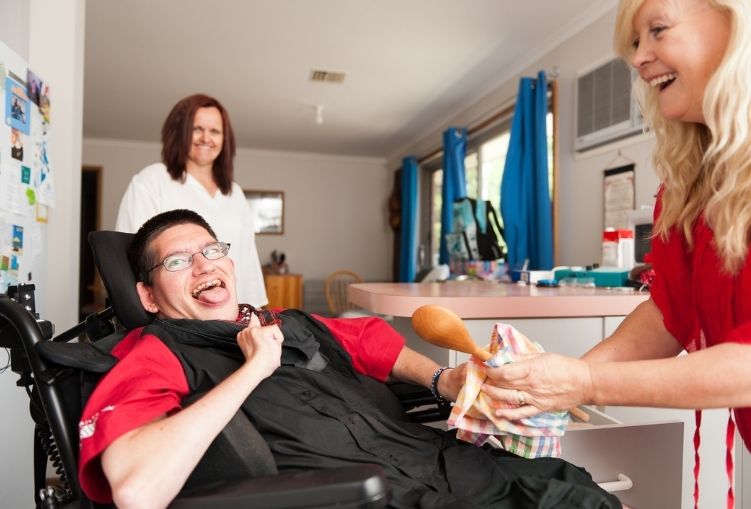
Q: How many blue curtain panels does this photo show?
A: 3